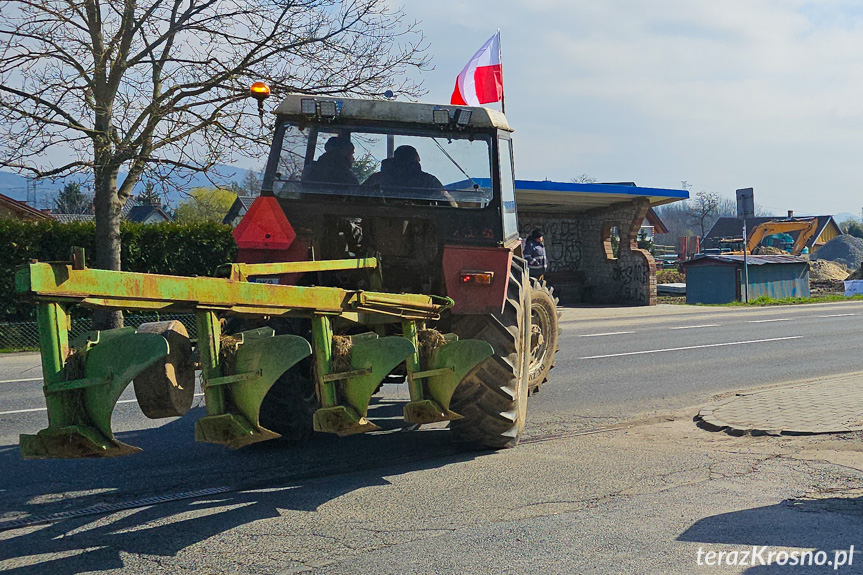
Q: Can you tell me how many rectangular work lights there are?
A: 4